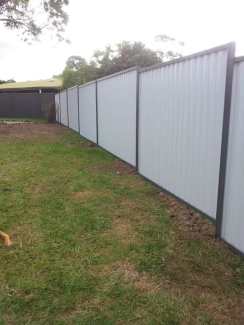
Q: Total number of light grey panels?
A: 7